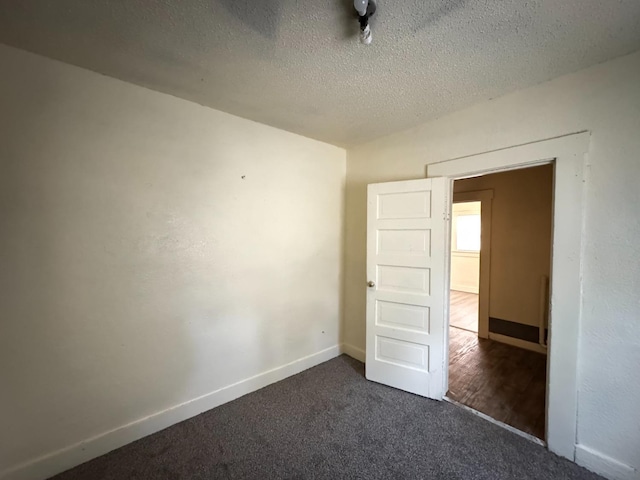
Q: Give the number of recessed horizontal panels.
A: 5